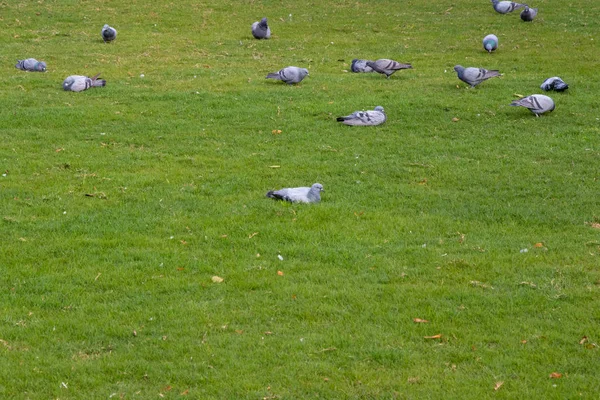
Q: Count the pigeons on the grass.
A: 15